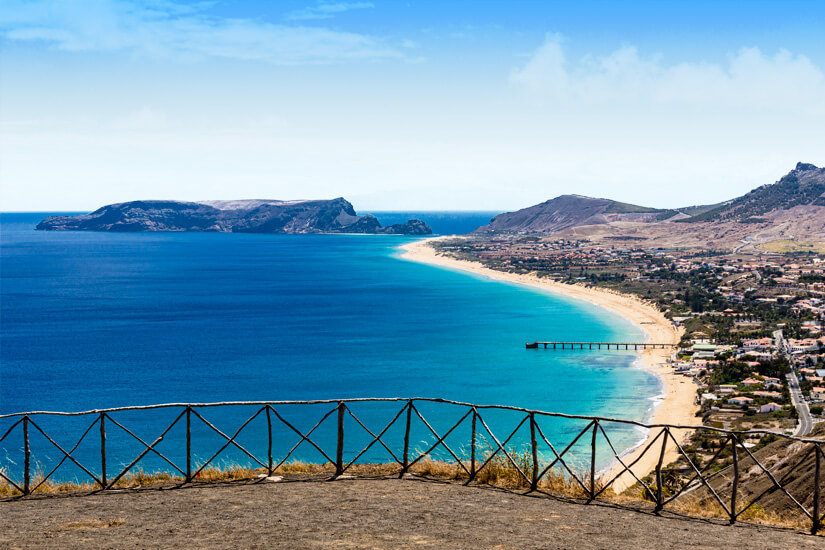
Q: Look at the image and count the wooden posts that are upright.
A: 12